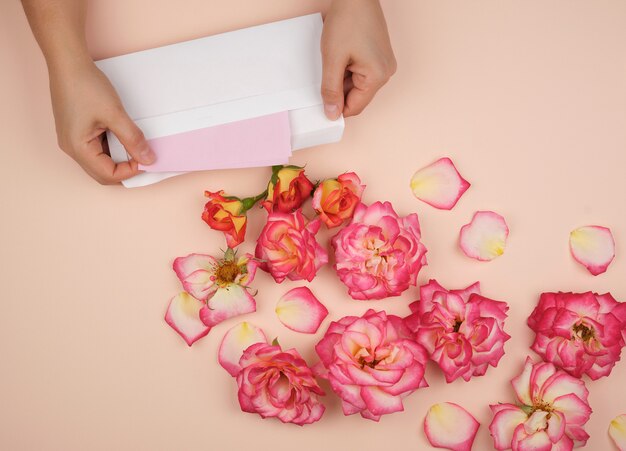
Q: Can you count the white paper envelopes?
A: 1